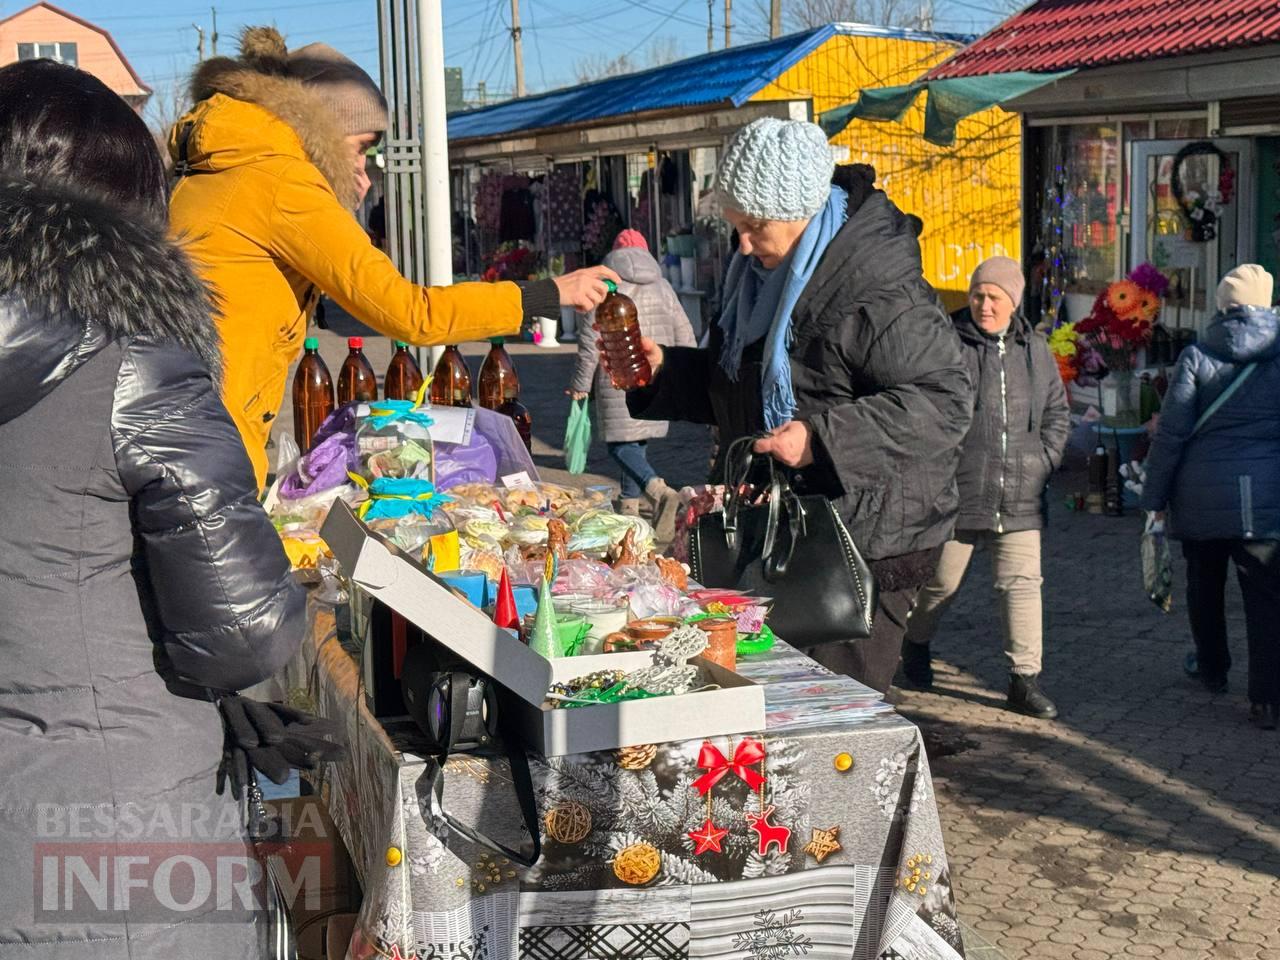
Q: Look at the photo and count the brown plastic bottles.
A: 7